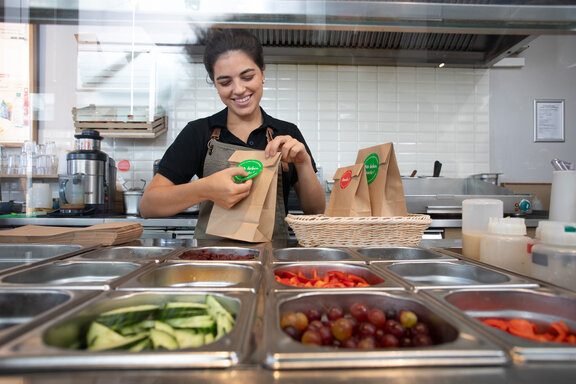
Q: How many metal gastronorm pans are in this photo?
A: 13